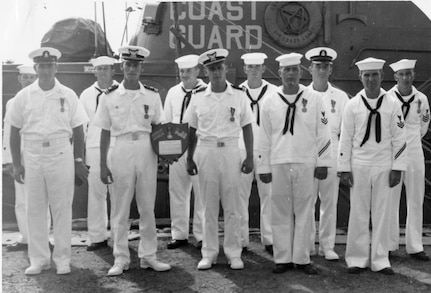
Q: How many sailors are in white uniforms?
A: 11